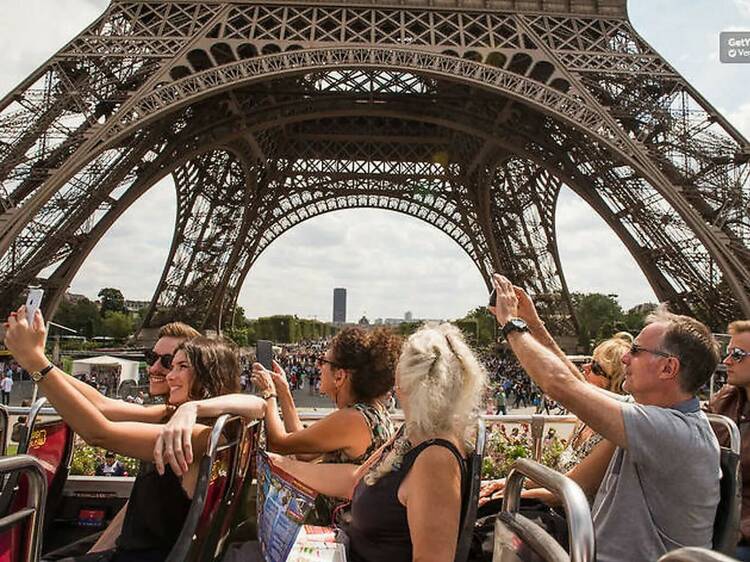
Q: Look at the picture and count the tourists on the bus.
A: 7